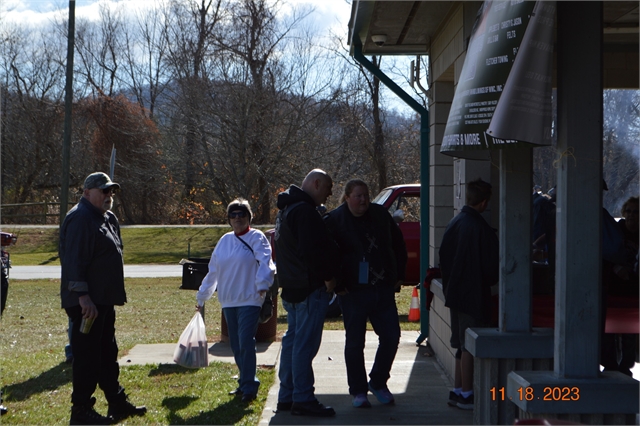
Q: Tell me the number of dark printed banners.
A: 1